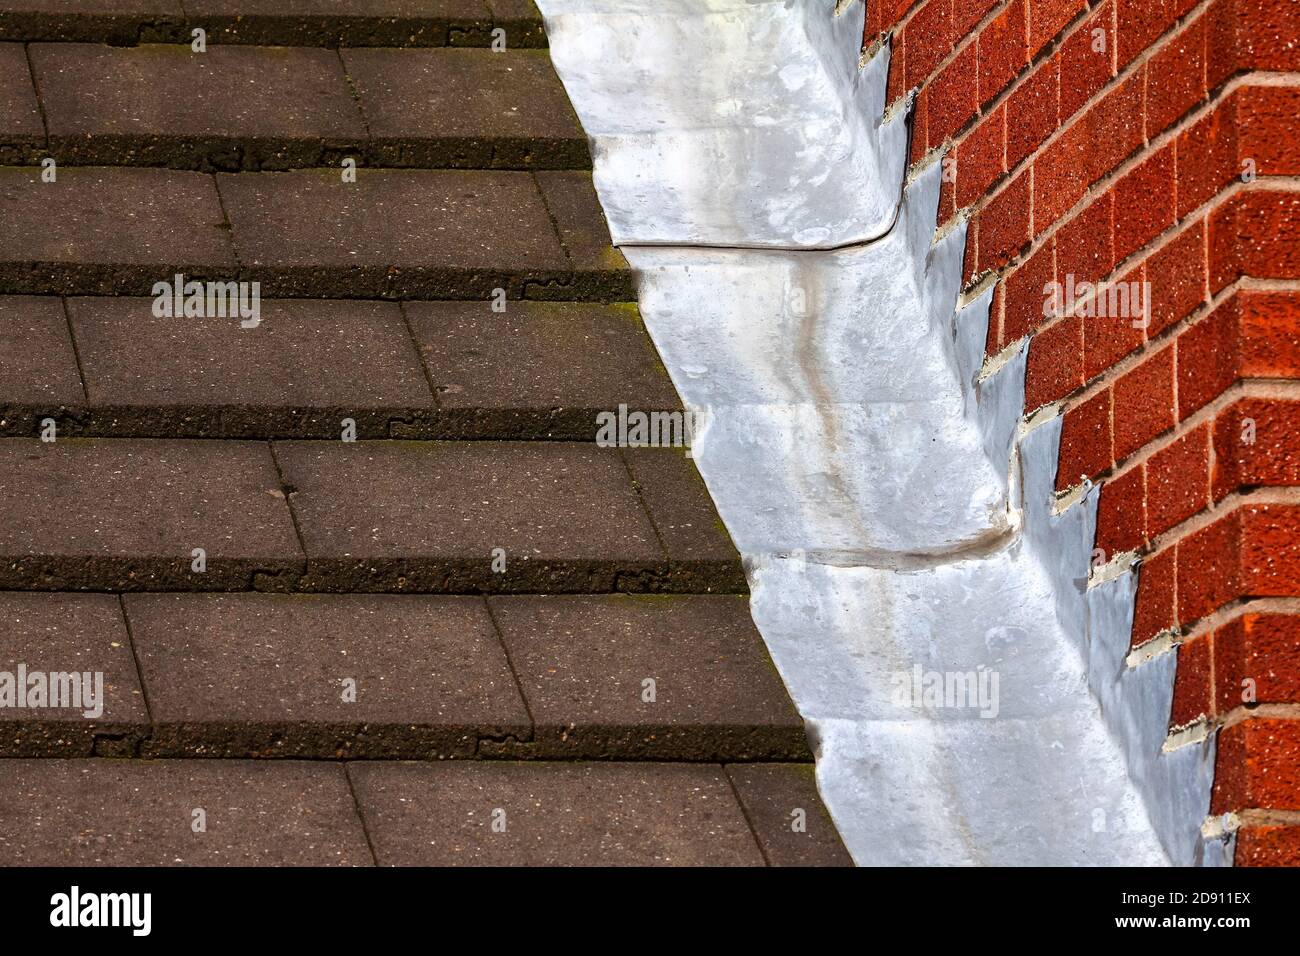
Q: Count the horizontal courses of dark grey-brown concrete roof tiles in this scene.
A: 7